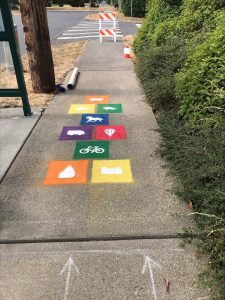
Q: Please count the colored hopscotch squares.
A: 9